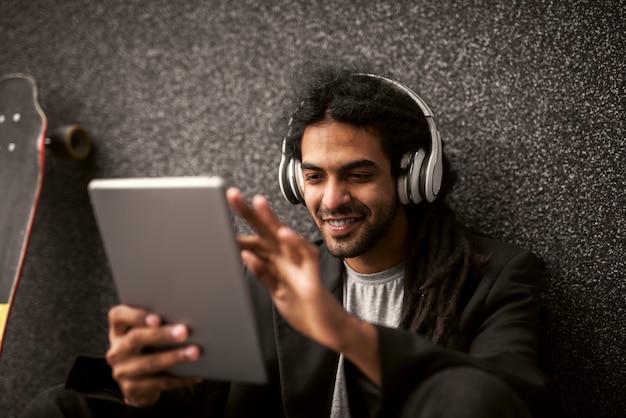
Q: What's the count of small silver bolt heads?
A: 3